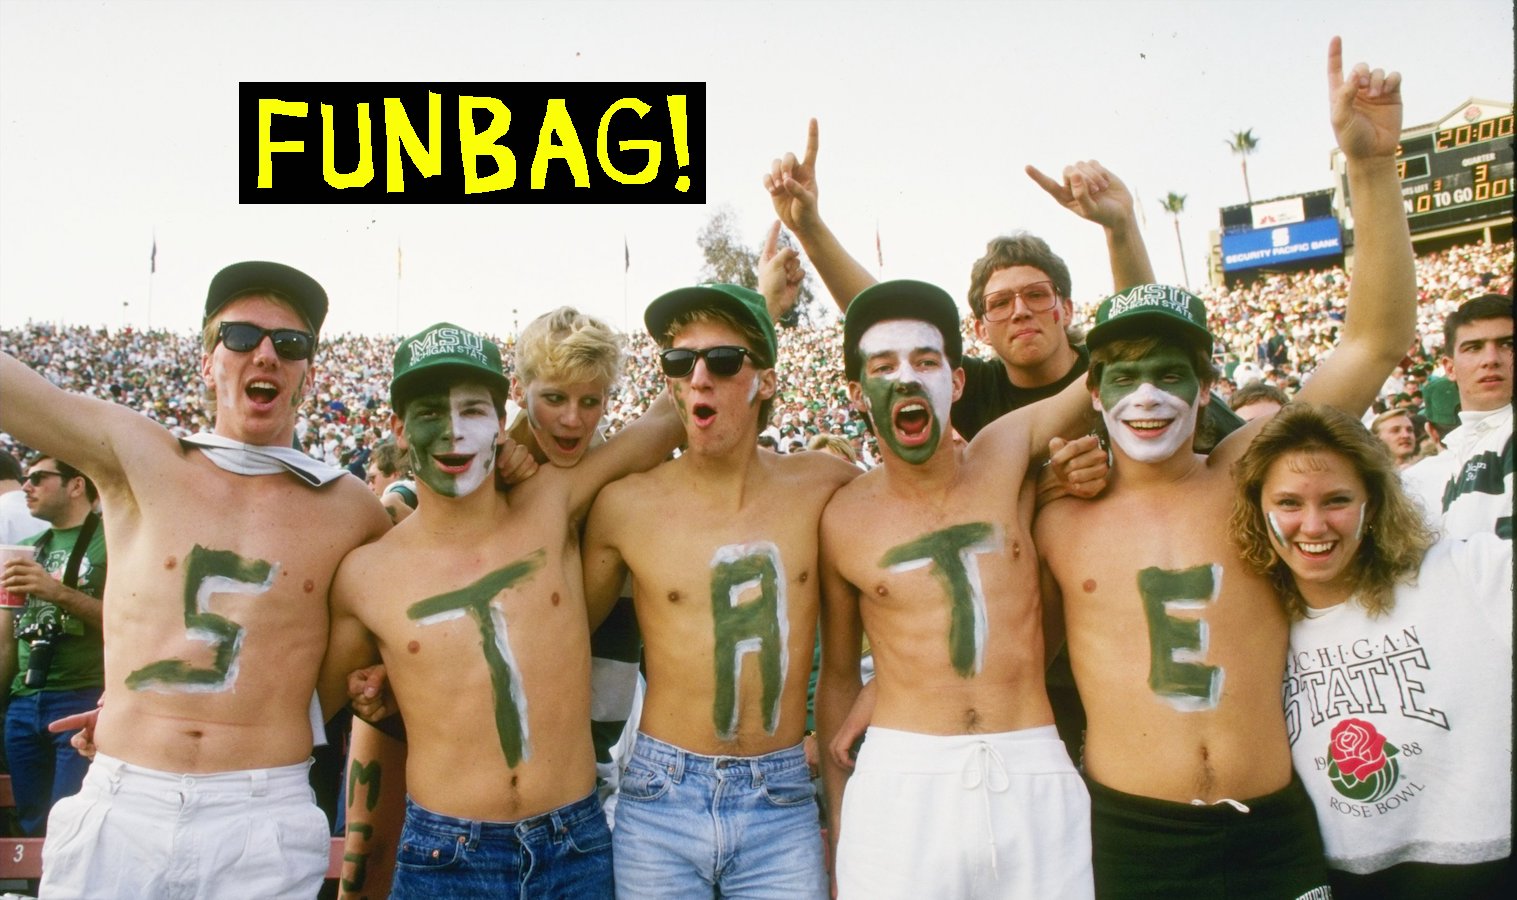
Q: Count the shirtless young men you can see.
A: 5